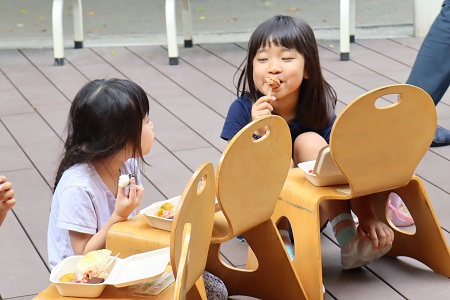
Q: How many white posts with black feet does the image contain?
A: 6